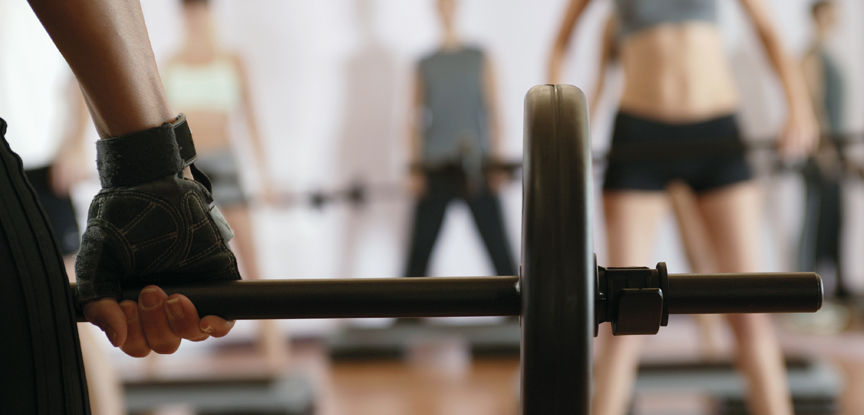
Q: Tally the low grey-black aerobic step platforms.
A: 3